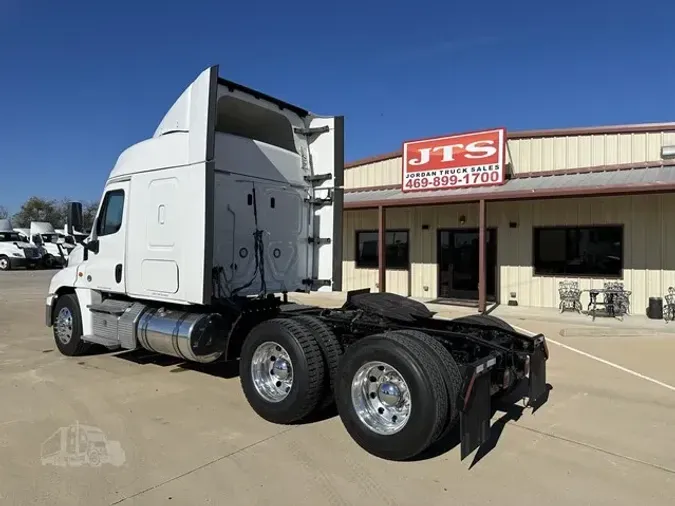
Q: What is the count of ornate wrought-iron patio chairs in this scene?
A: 3